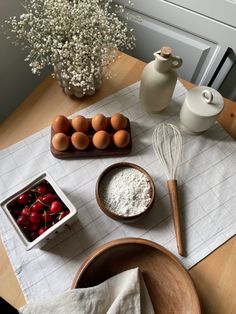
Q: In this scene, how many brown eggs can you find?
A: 8